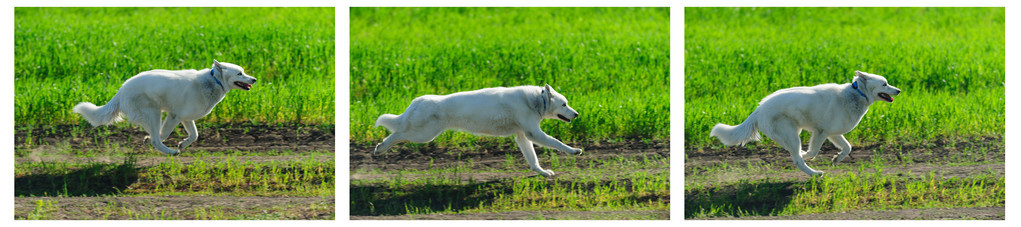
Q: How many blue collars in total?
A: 3